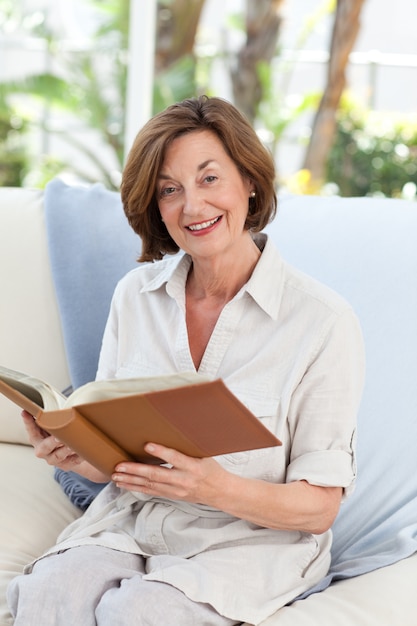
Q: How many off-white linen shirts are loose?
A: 1